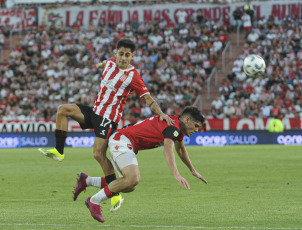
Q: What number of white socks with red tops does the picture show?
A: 2